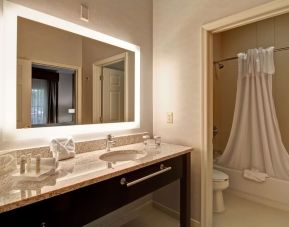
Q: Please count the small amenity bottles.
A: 3